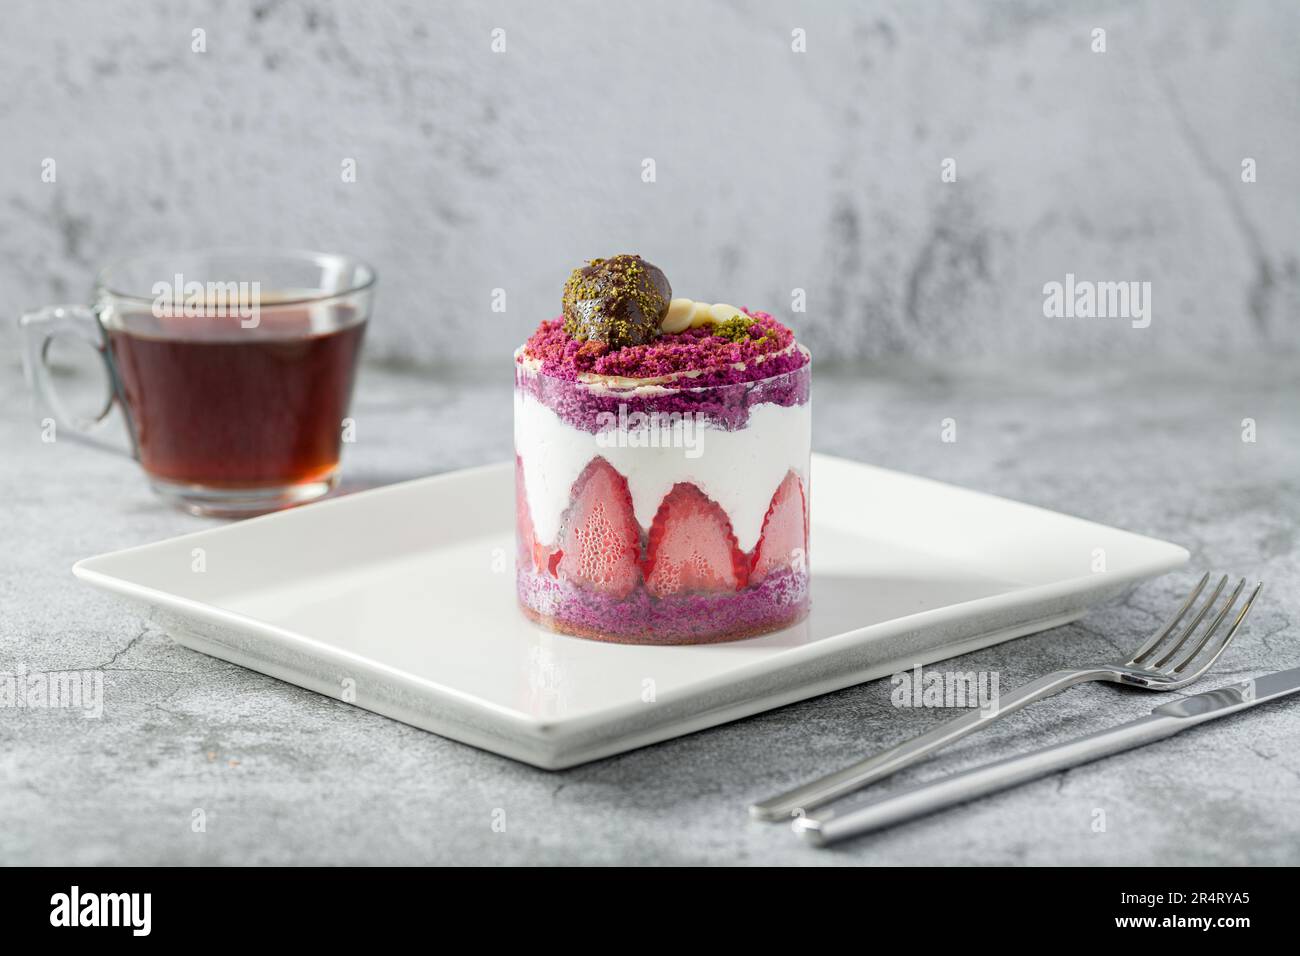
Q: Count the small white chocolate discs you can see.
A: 3